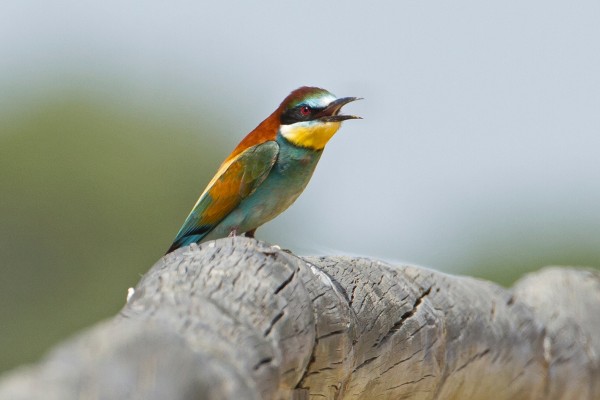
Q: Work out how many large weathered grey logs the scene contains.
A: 1